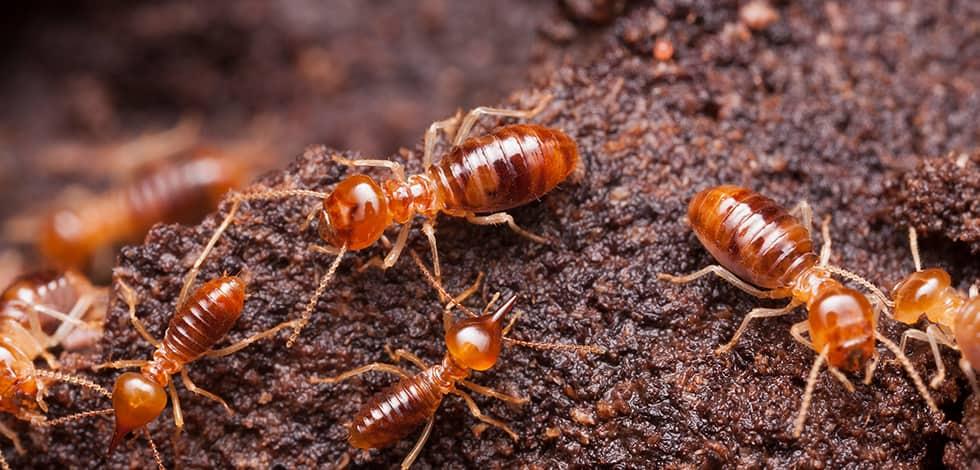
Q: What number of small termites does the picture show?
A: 2